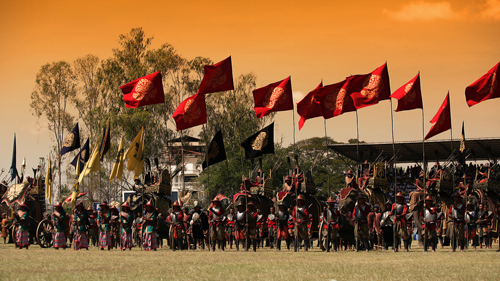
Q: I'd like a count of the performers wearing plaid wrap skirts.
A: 6